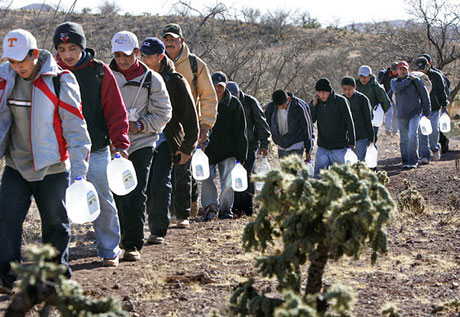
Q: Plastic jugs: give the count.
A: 11